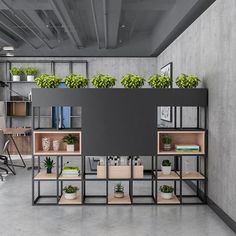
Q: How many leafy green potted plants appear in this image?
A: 15